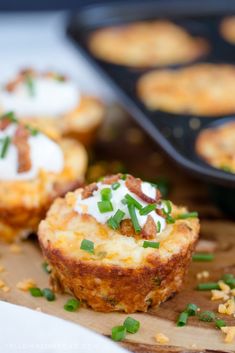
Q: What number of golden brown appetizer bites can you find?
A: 7